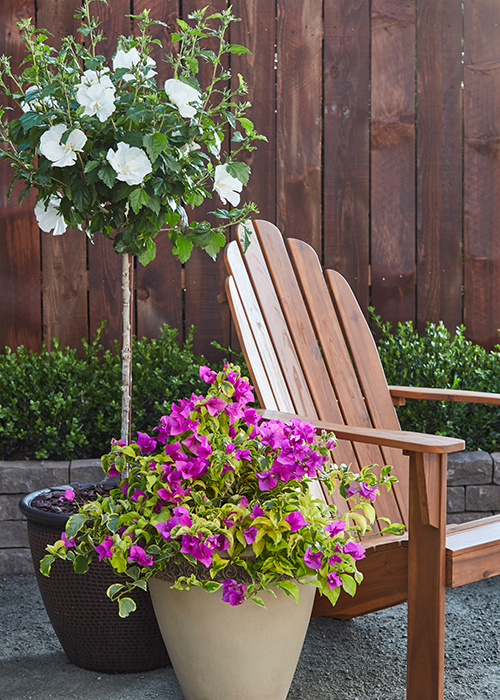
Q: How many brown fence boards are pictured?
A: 11